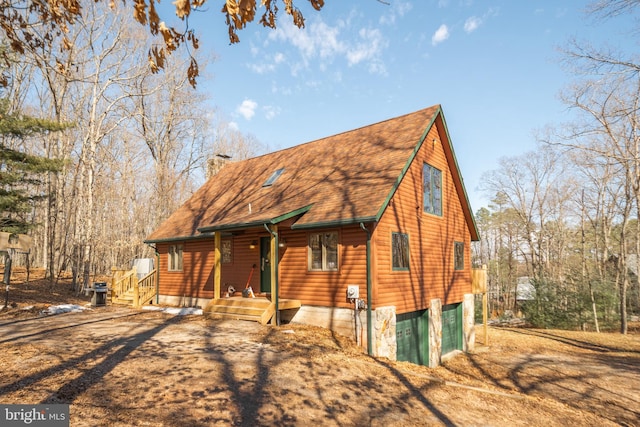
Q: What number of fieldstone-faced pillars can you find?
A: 3